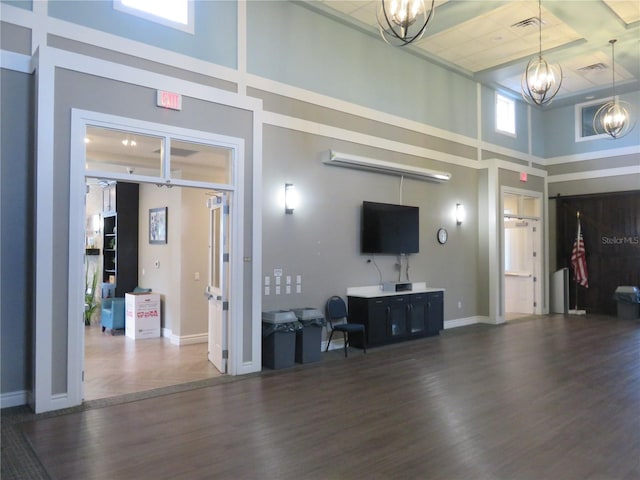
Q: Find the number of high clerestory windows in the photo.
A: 3